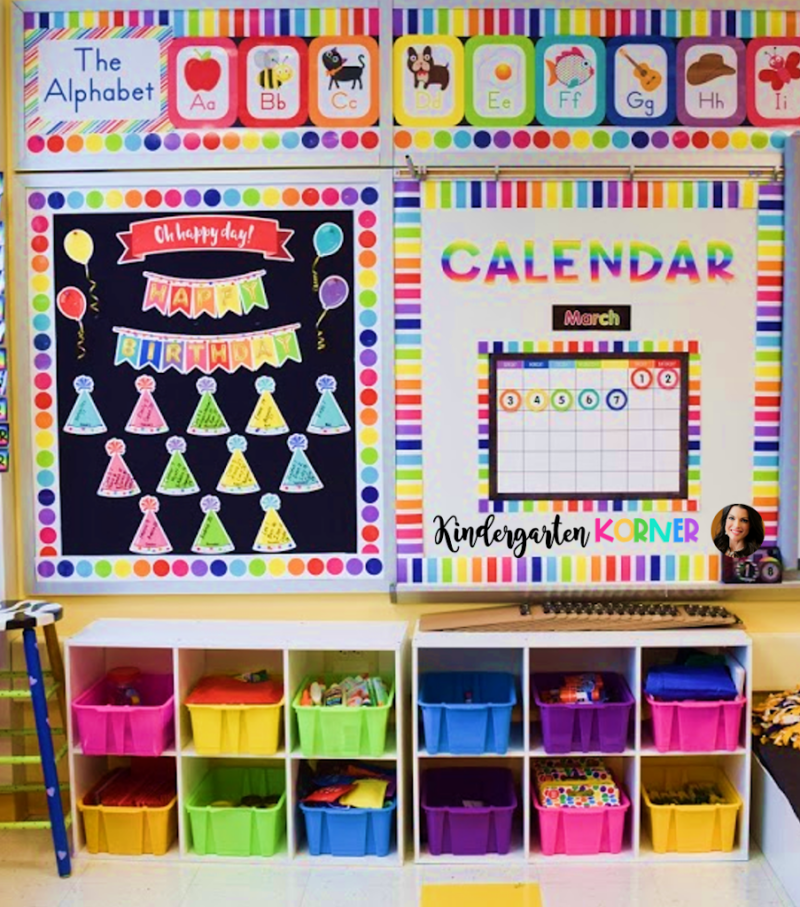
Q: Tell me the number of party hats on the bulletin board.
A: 12